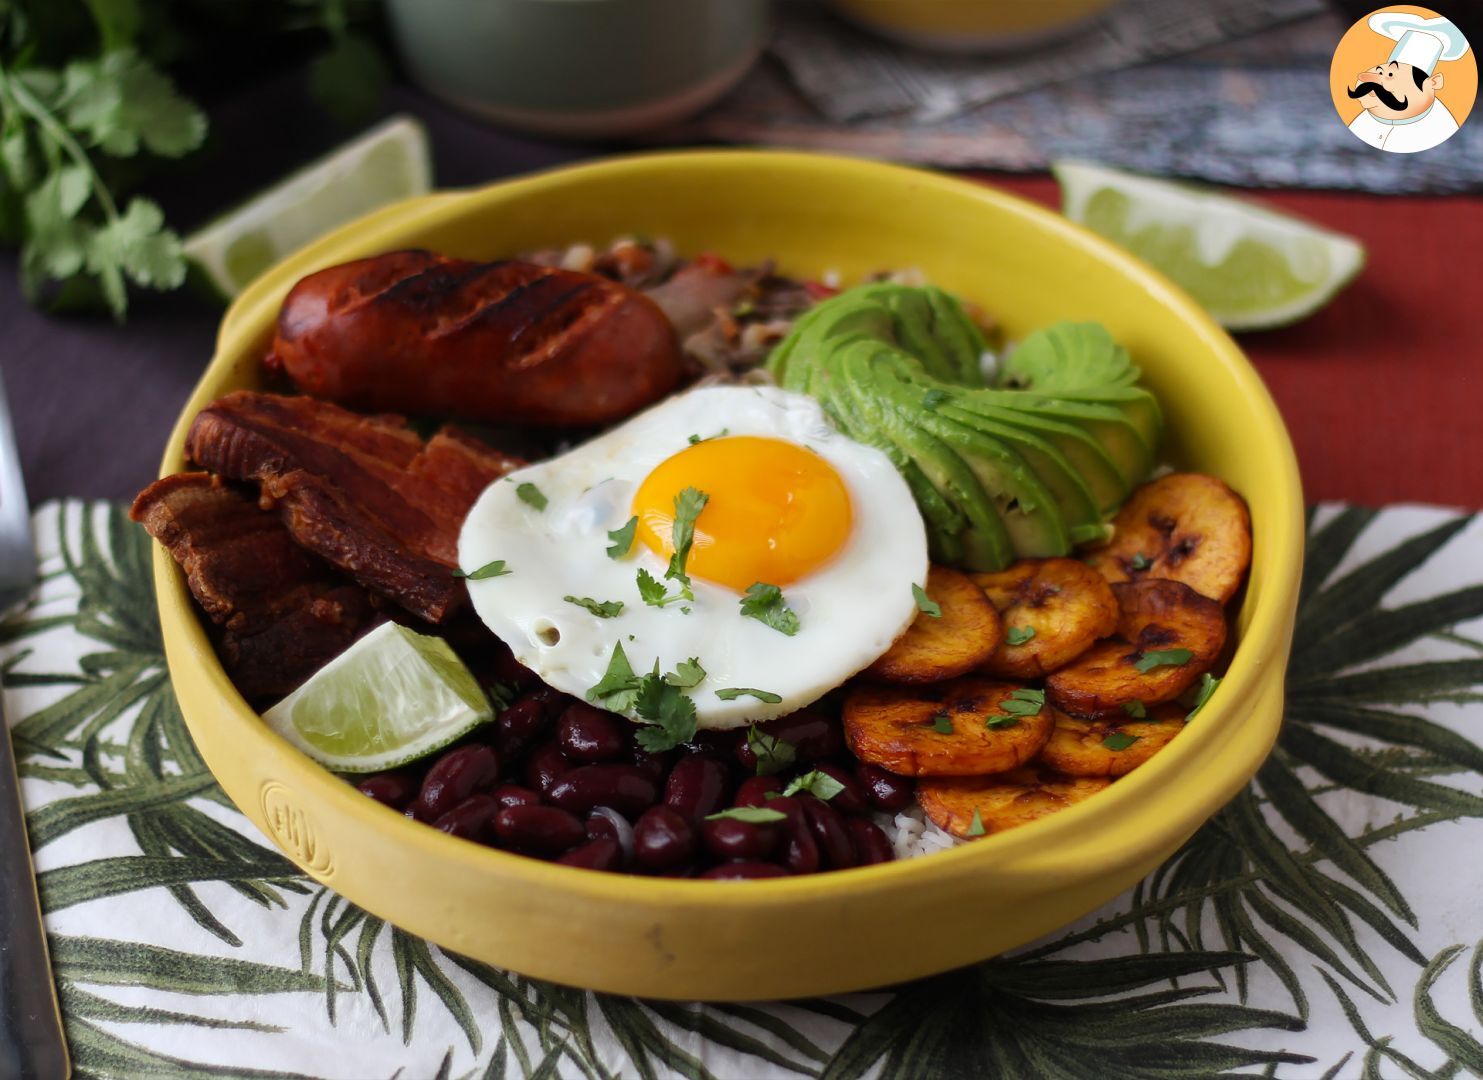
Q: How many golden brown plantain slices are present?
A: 7